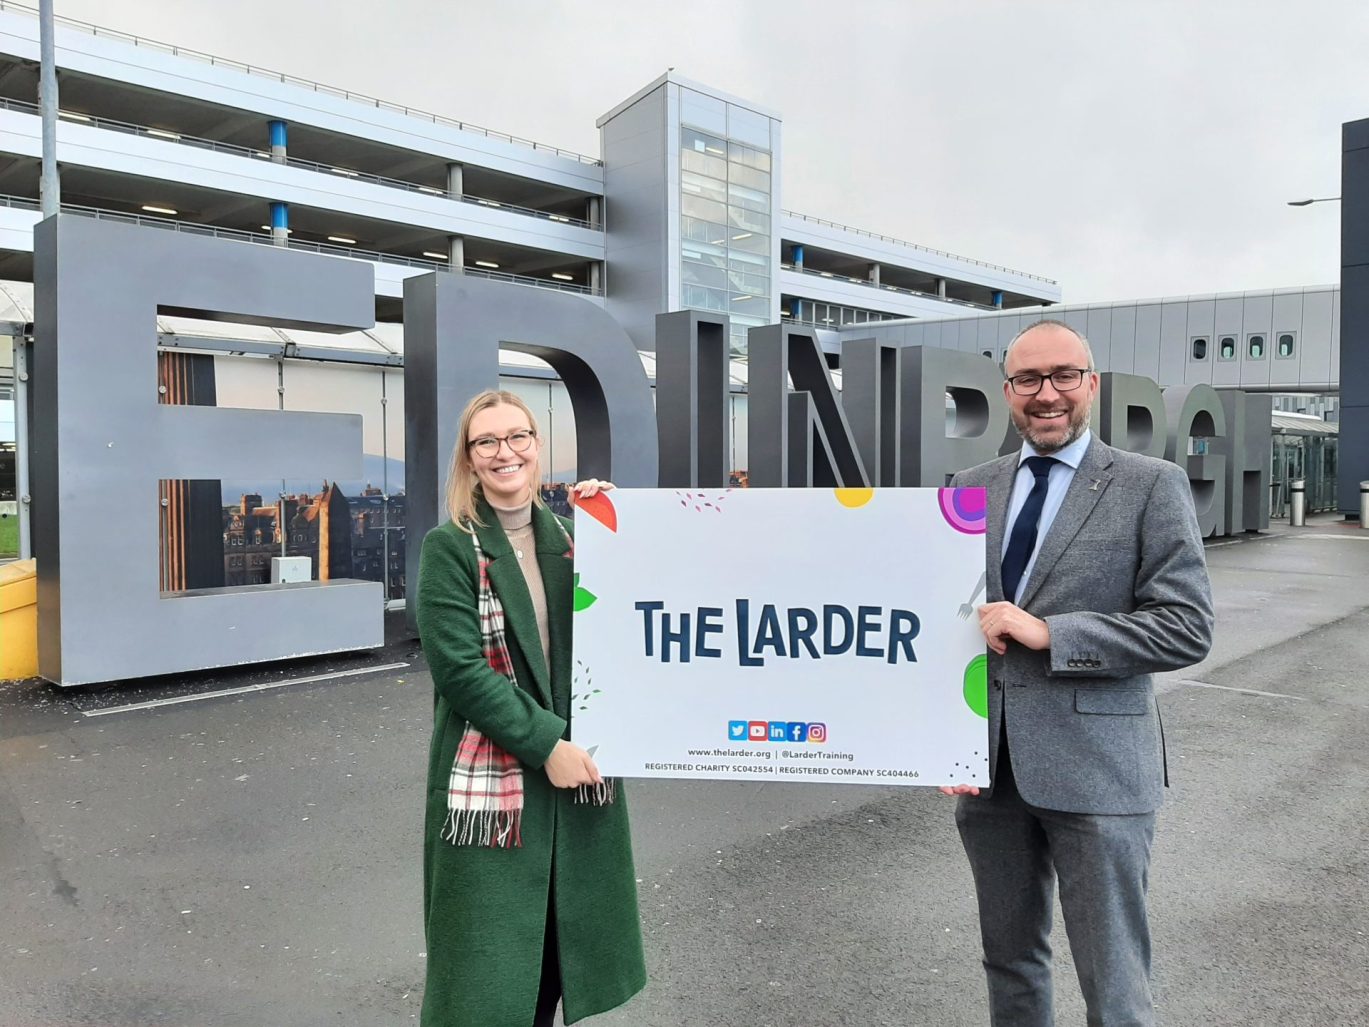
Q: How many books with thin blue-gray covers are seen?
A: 0